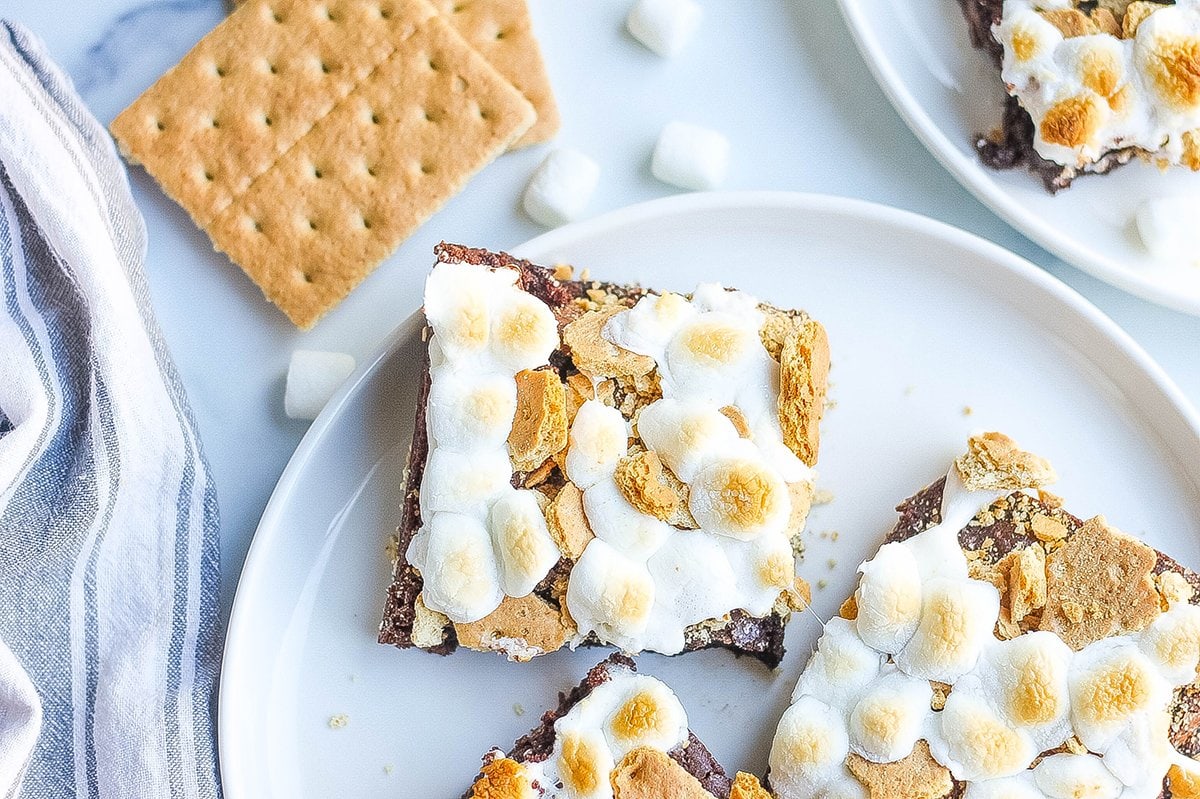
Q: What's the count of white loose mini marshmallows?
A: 5